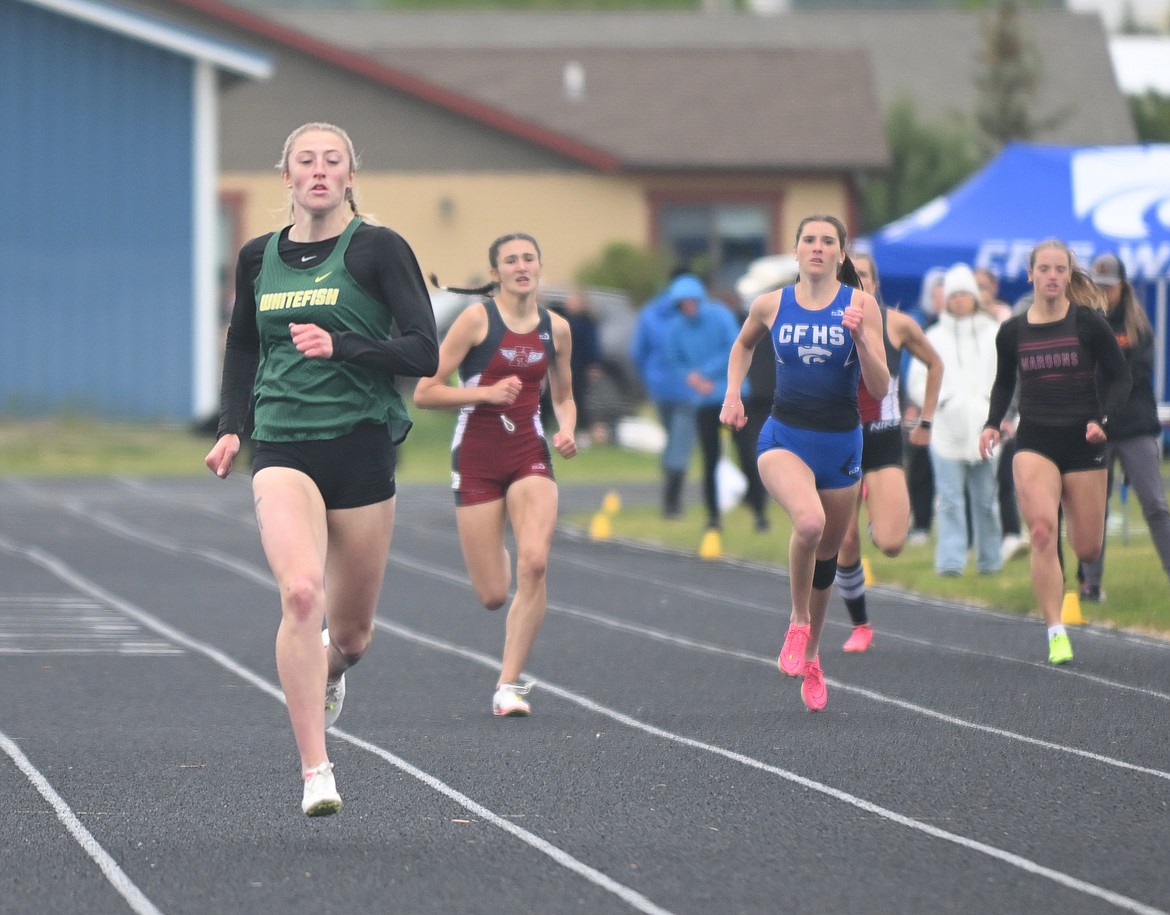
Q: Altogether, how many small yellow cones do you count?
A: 5